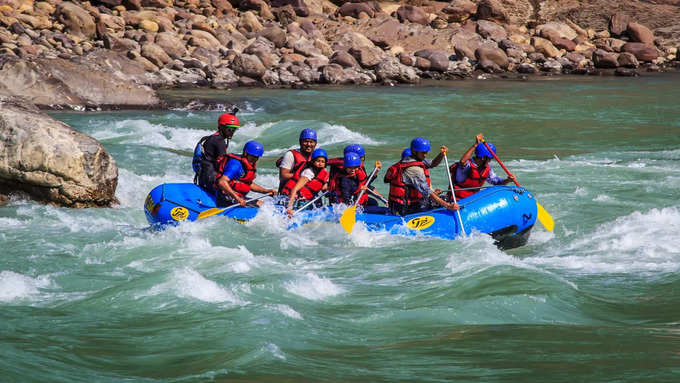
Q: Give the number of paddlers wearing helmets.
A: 9